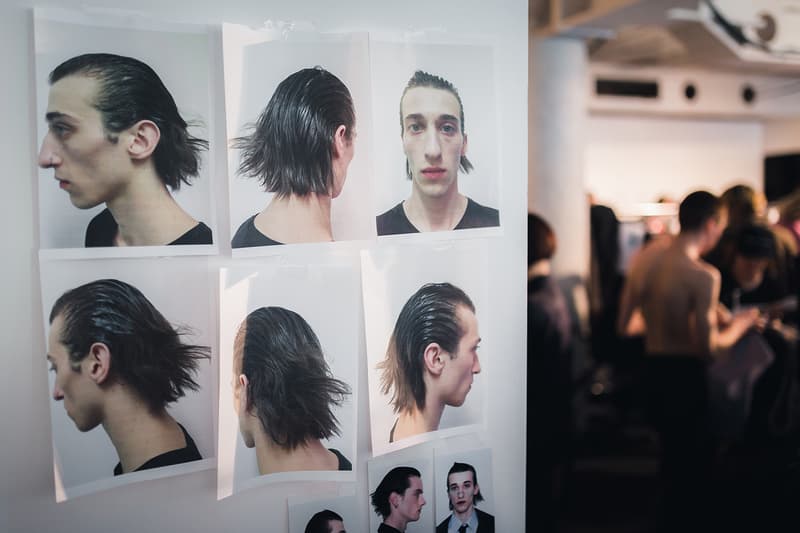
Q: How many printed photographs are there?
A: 9